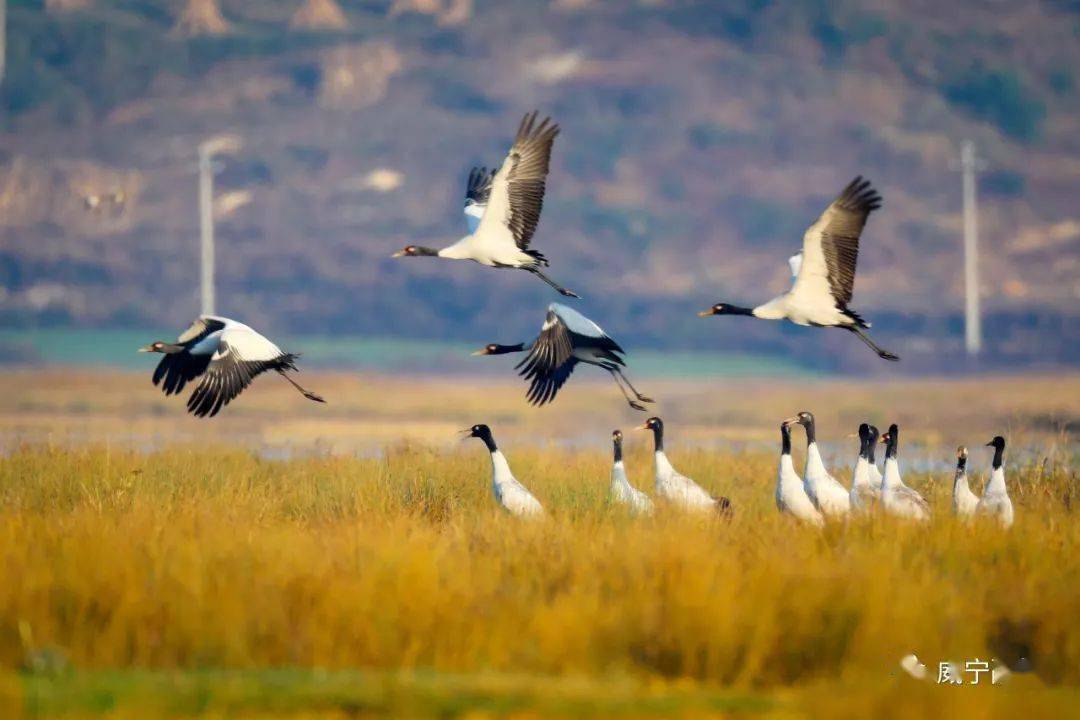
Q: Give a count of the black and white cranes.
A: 14